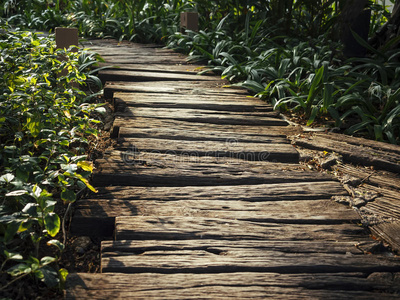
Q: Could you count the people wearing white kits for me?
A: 0